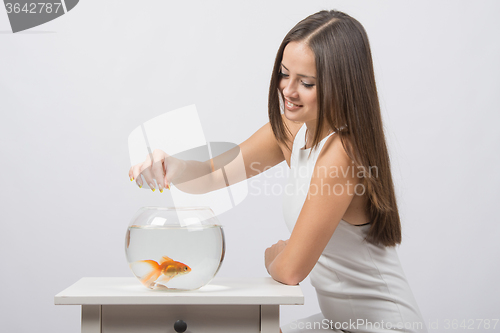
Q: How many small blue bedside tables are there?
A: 0